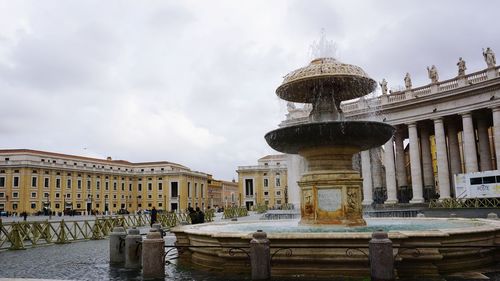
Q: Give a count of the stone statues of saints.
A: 5